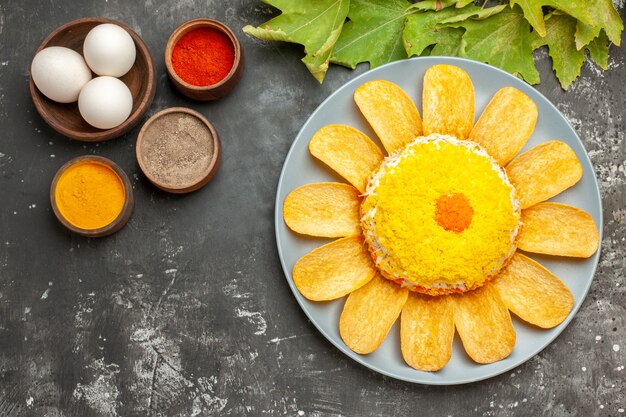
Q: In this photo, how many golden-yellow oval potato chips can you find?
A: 12